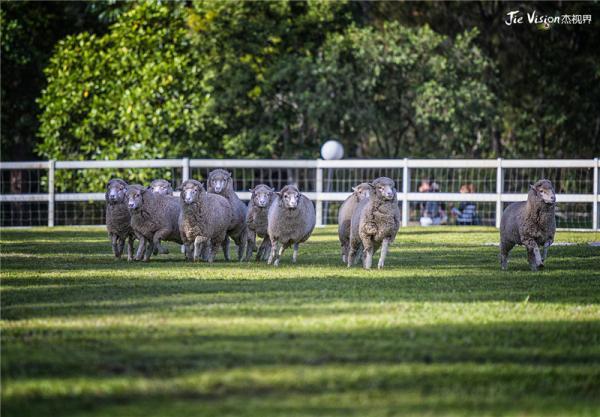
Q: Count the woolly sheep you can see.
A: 10